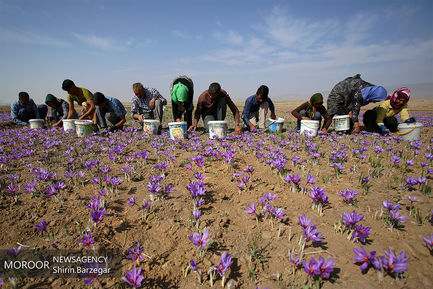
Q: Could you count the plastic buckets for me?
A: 10